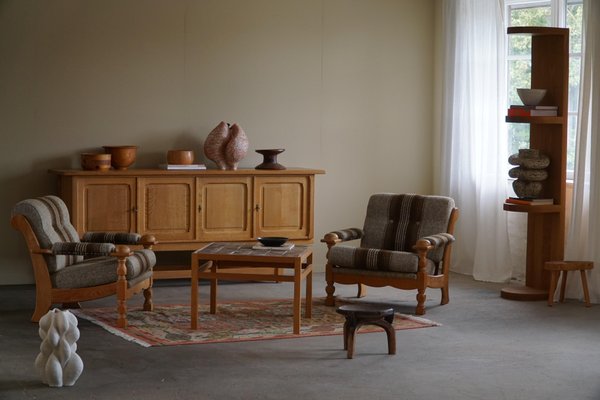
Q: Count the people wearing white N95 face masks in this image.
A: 0